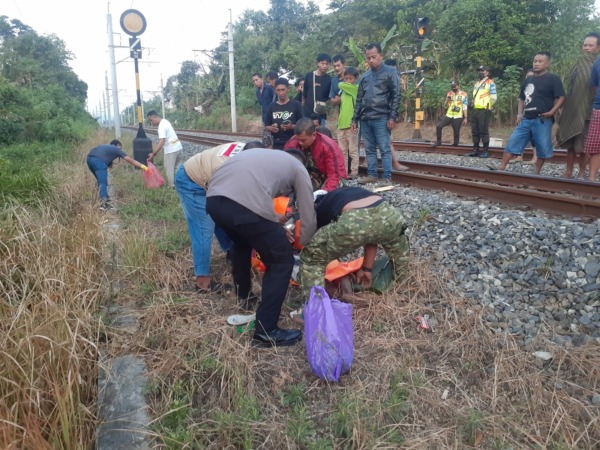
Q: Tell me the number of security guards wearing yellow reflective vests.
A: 2